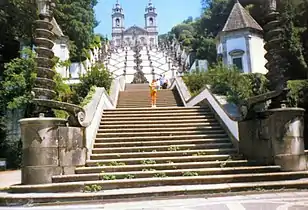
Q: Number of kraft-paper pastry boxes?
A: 0